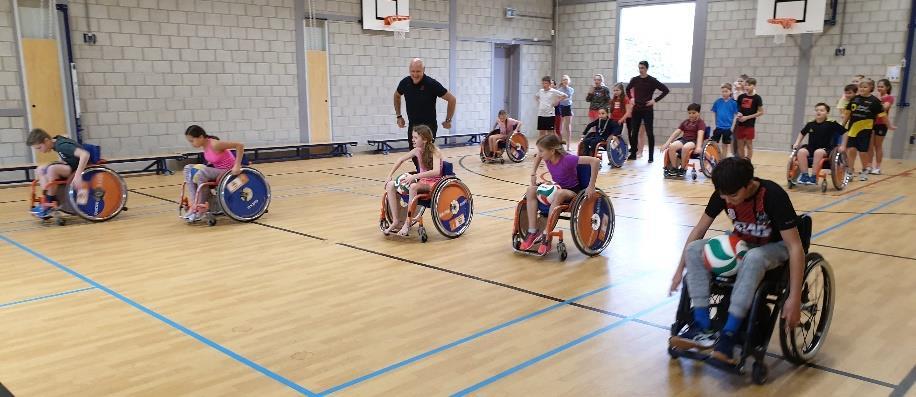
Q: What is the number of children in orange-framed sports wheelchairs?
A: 8